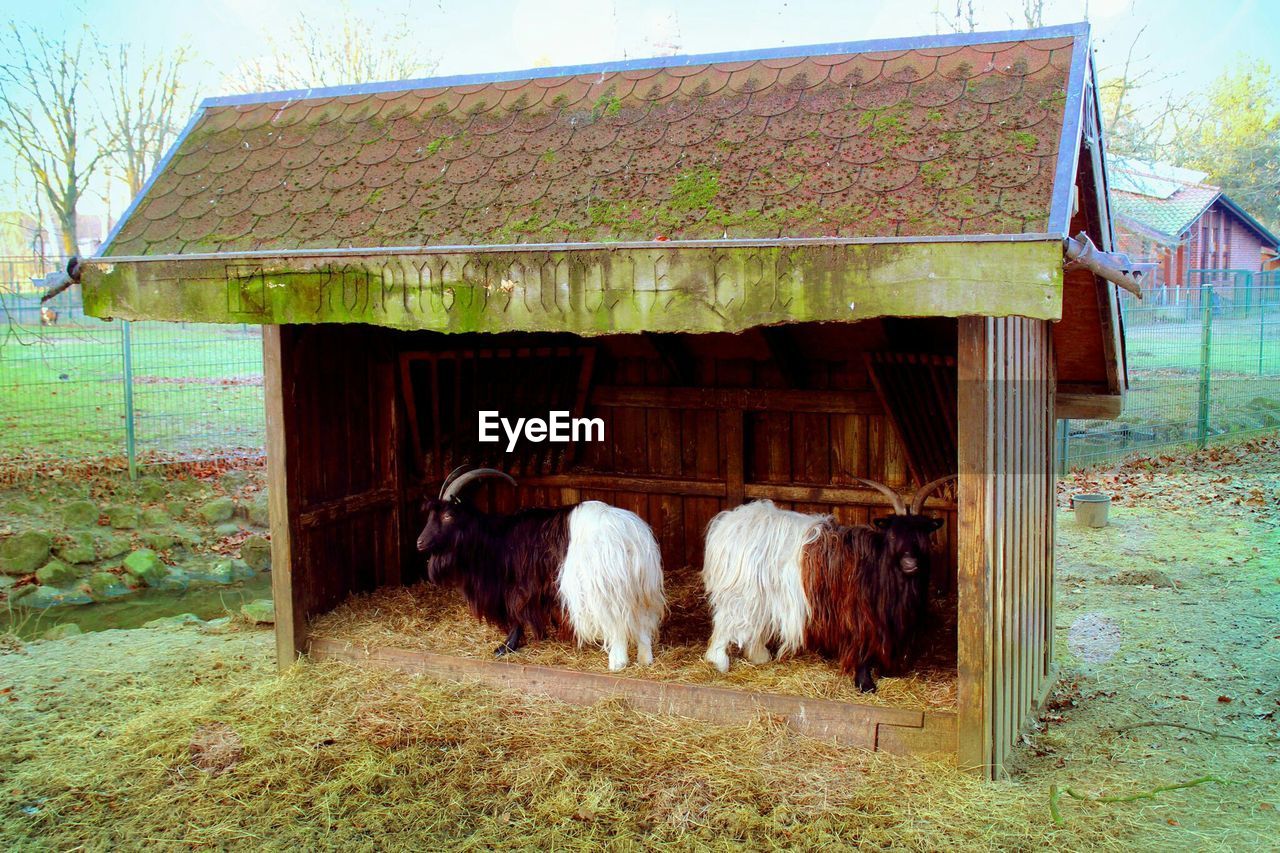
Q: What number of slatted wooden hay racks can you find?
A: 2